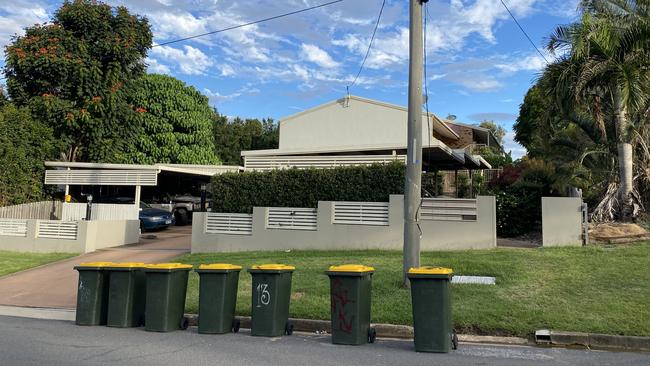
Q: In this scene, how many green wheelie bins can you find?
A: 7